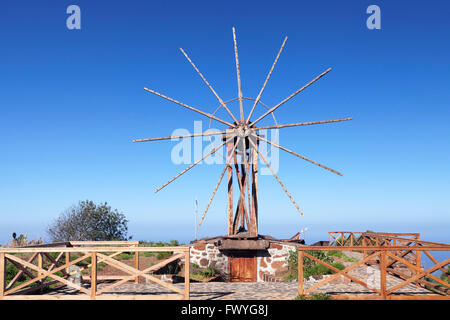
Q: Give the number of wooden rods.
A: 12